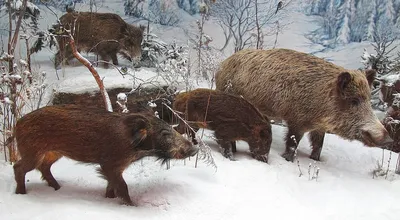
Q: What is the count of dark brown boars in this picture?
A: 3